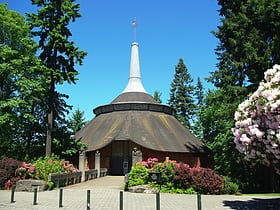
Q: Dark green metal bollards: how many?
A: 7